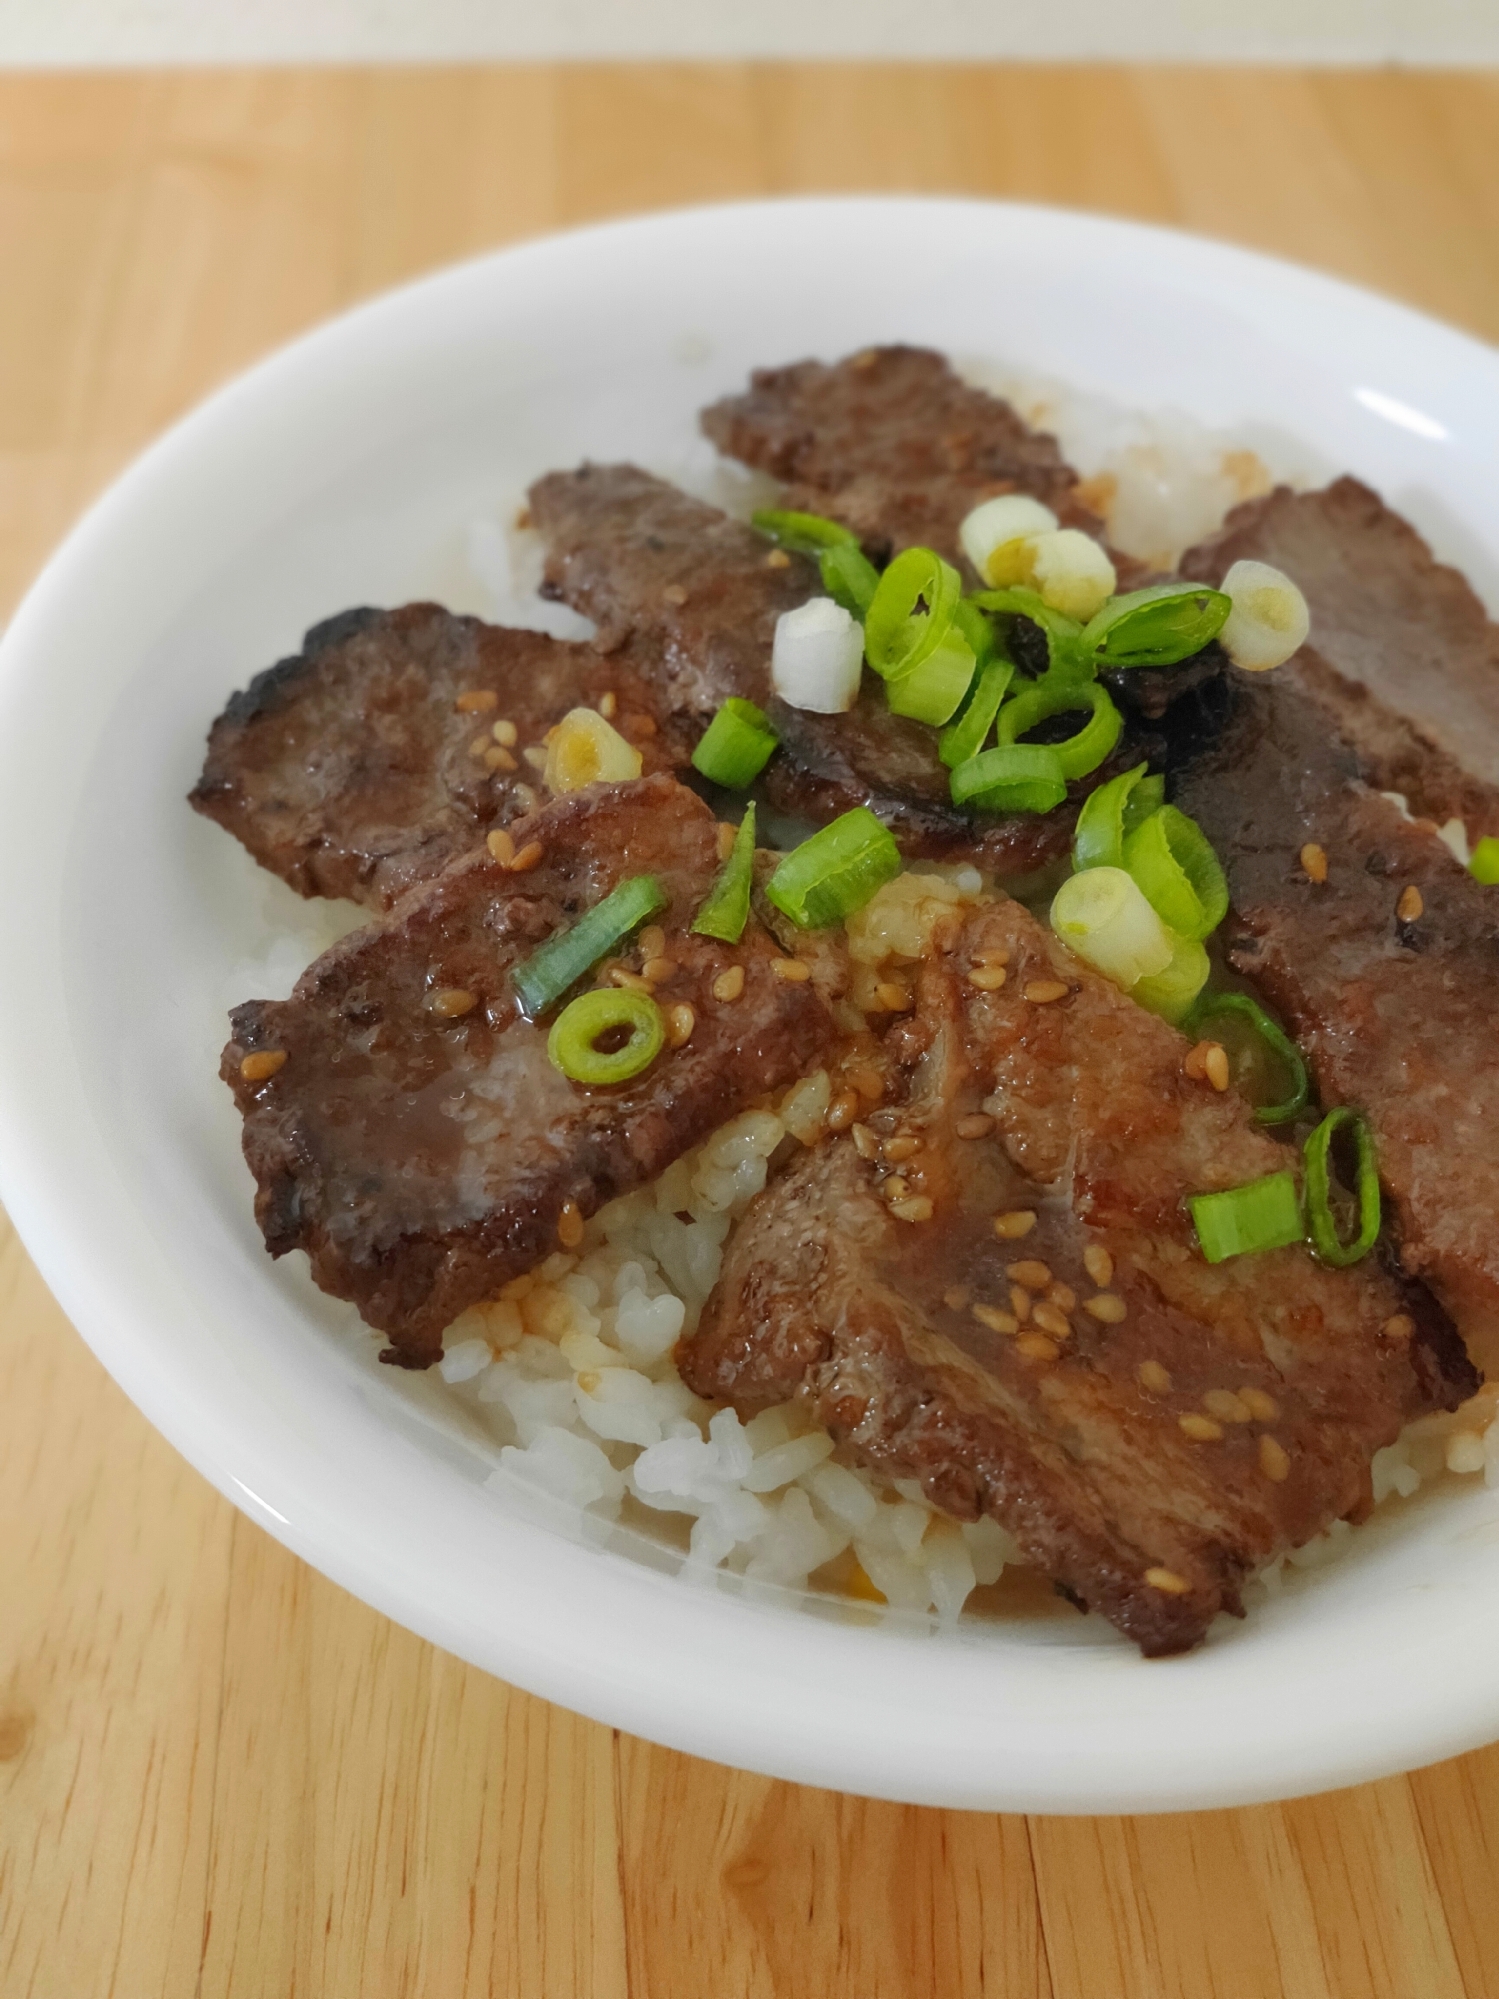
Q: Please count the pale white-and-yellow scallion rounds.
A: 6